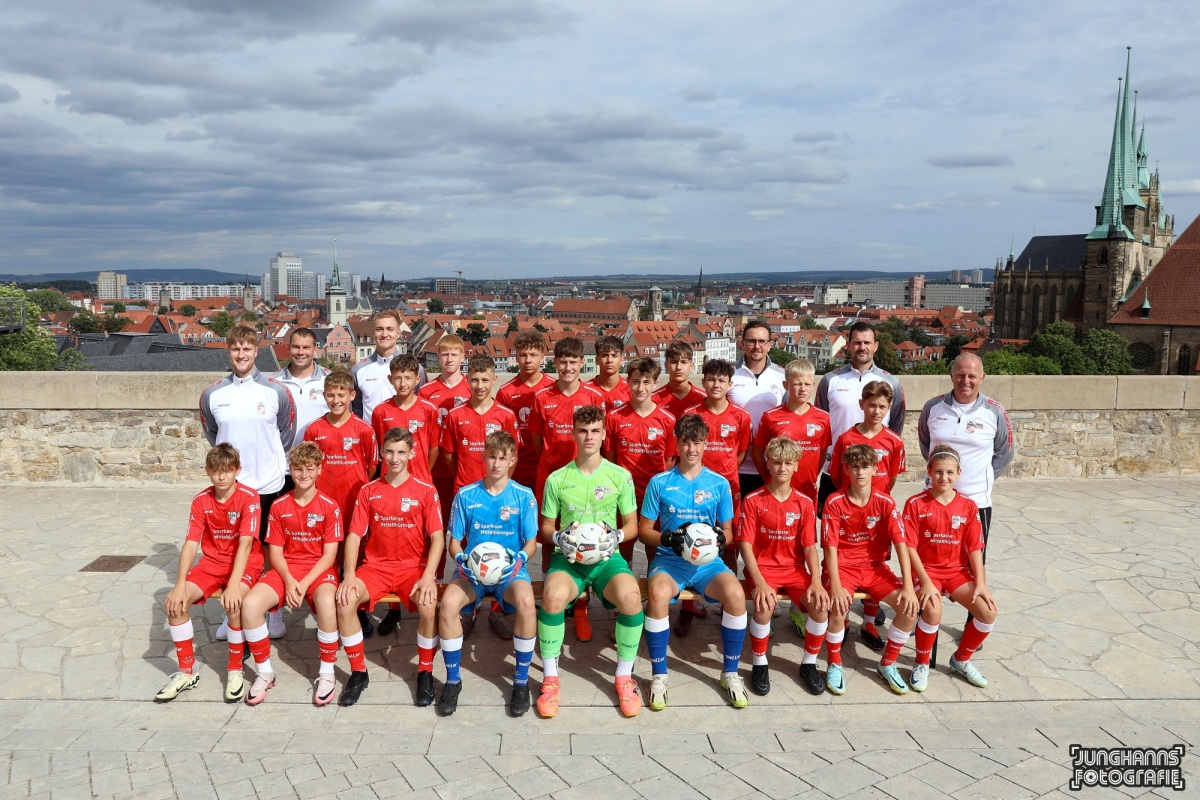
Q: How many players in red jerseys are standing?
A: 12